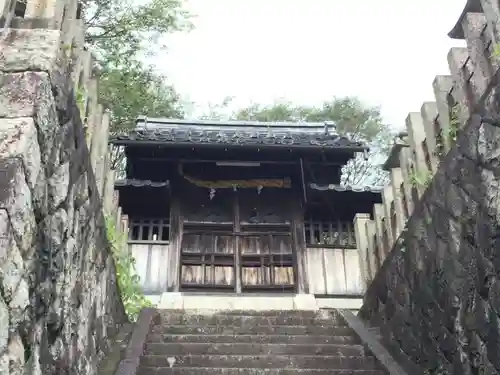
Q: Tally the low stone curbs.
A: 2